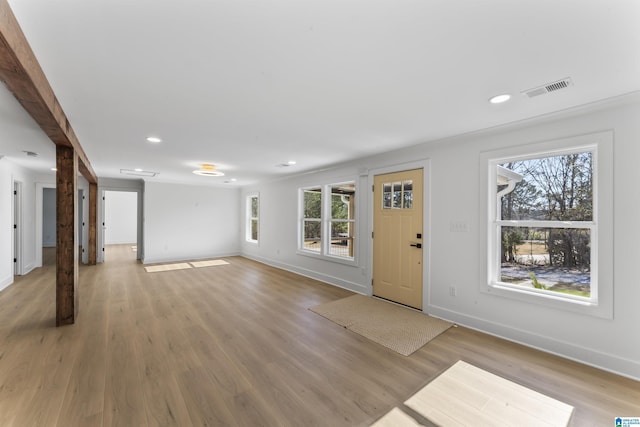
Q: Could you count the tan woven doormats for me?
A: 1